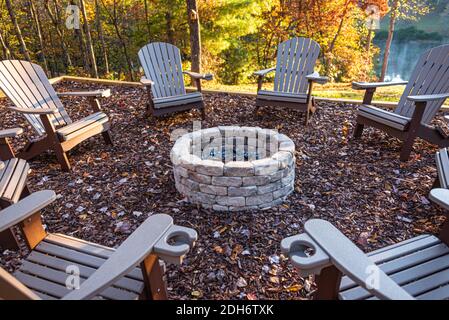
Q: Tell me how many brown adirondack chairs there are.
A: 8